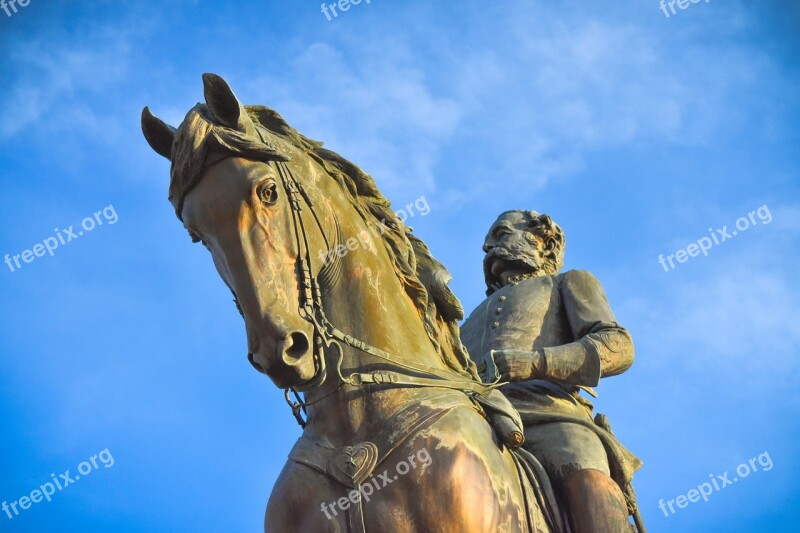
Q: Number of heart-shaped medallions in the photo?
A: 1